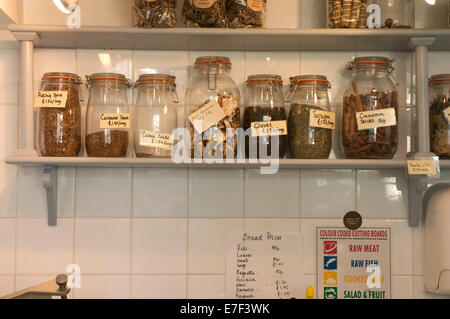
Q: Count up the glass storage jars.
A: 8